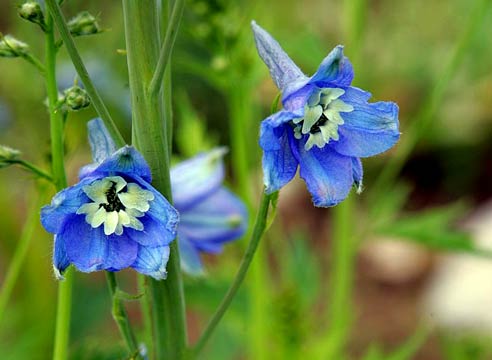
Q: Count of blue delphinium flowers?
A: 3